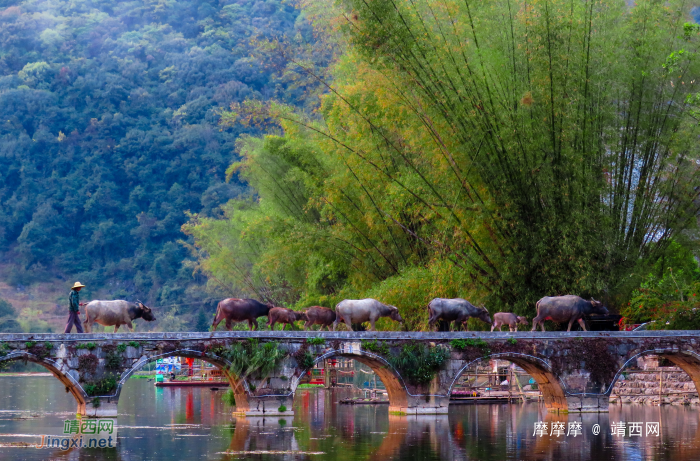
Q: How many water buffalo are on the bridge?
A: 8